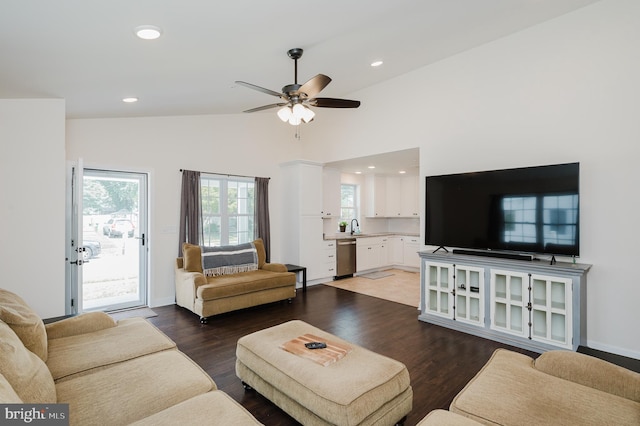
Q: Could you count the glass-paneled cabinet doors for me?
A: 4